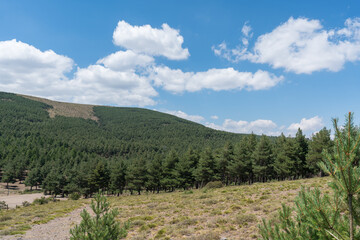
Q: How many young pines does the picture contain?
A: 2